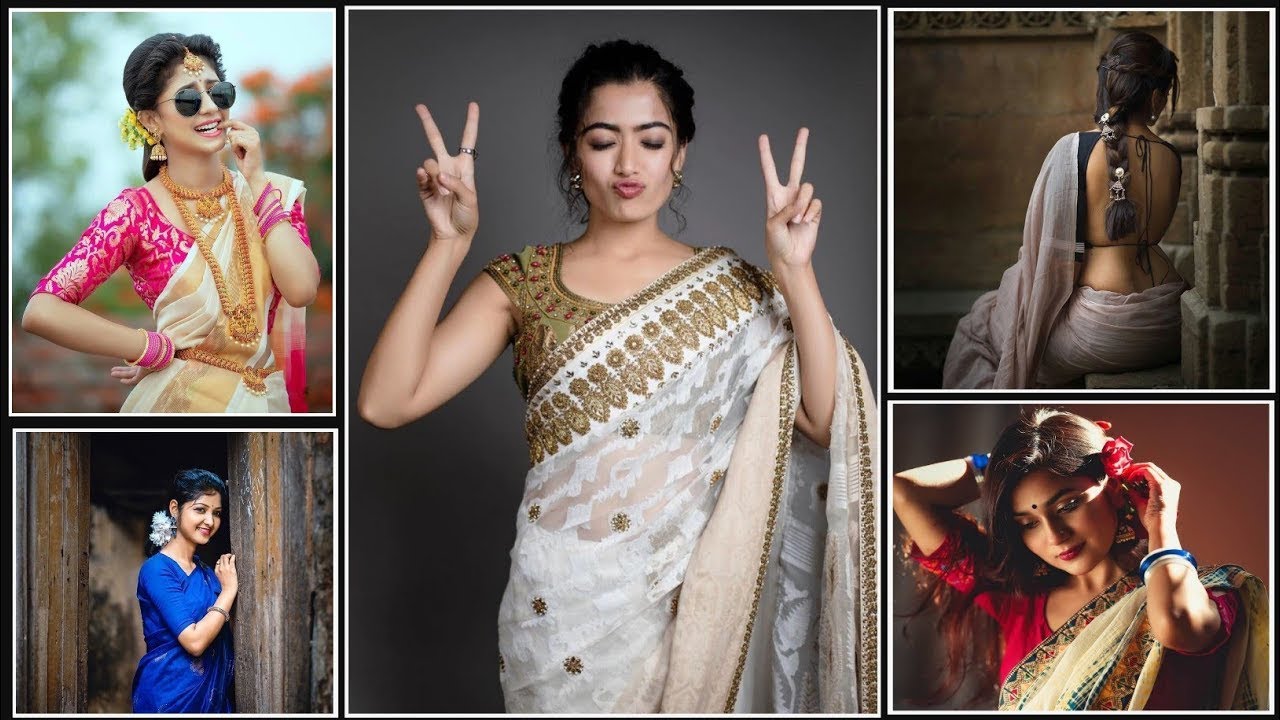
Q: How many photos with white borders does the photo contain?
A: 5